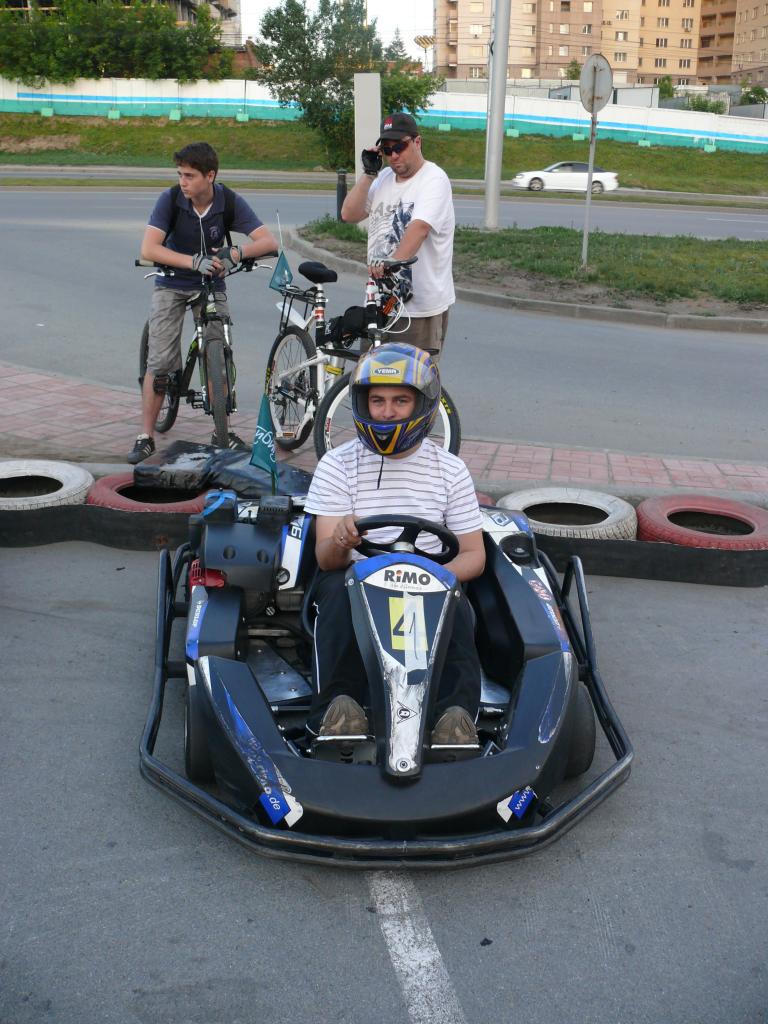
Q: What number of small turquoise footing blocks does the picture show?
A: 9